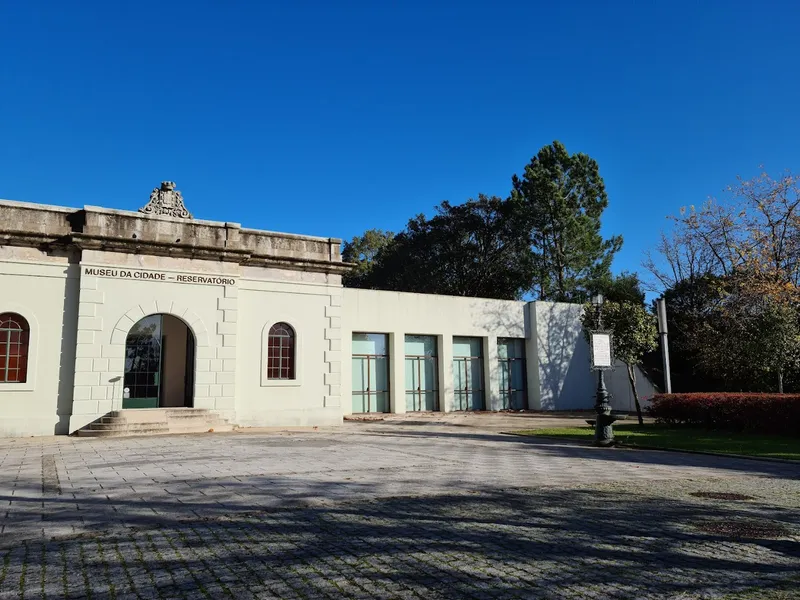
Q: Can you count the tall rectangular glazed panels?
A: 4